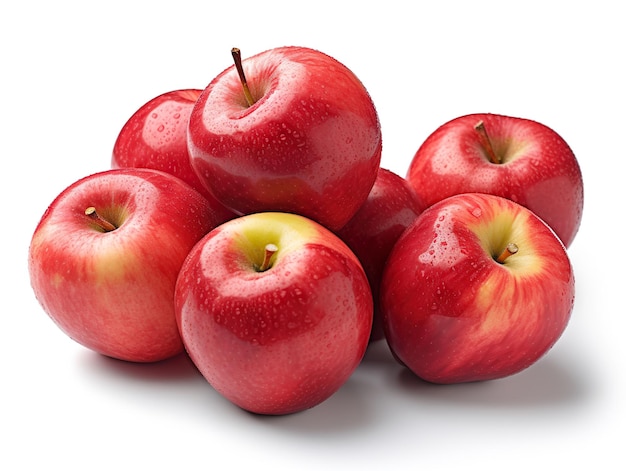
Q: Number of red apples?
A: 7